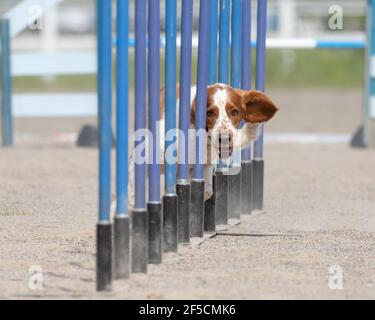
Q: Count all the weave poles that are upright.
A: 12